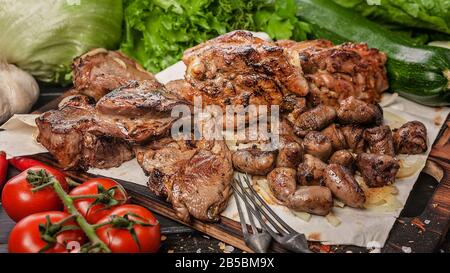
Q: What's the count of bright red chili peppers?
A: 2